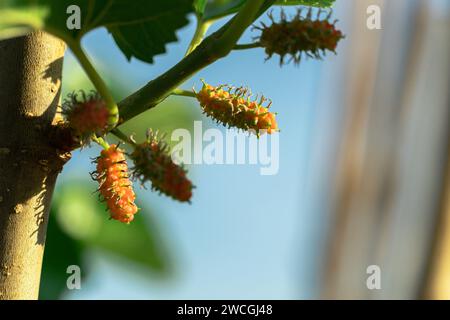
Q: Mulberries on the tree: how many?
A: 5